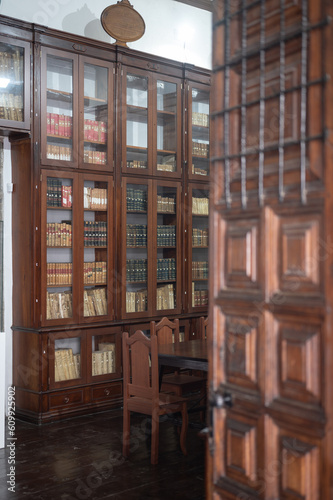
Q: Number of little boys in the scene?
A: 0